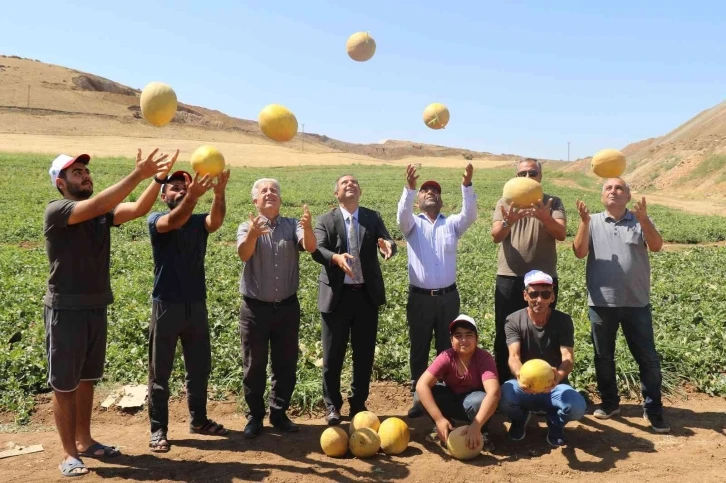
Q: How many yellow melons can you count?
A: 13